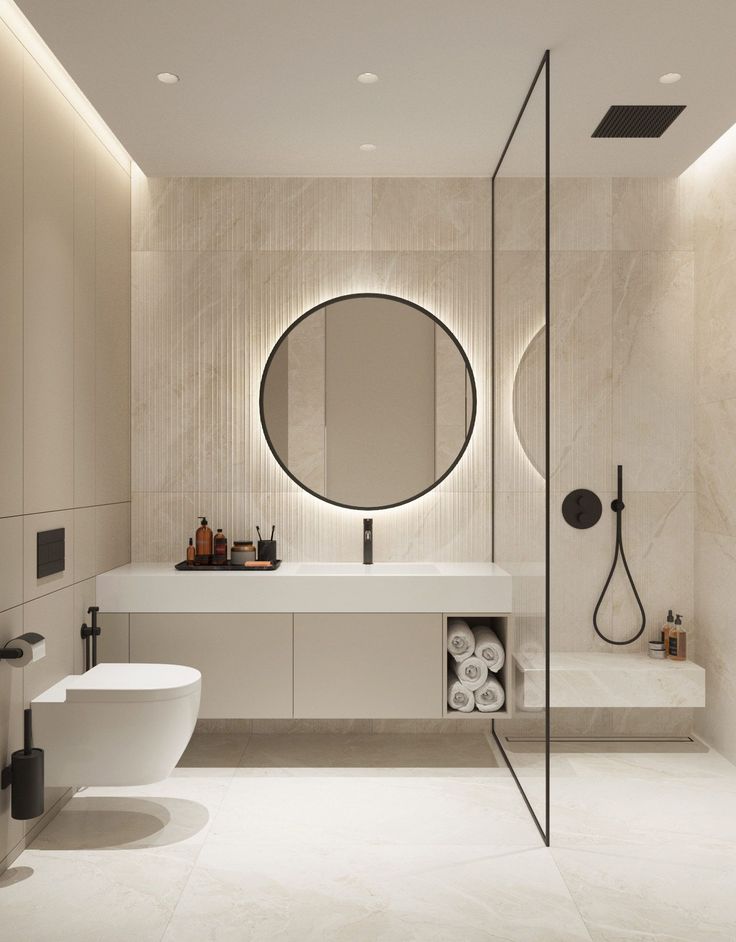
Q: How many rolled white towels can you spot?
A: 5